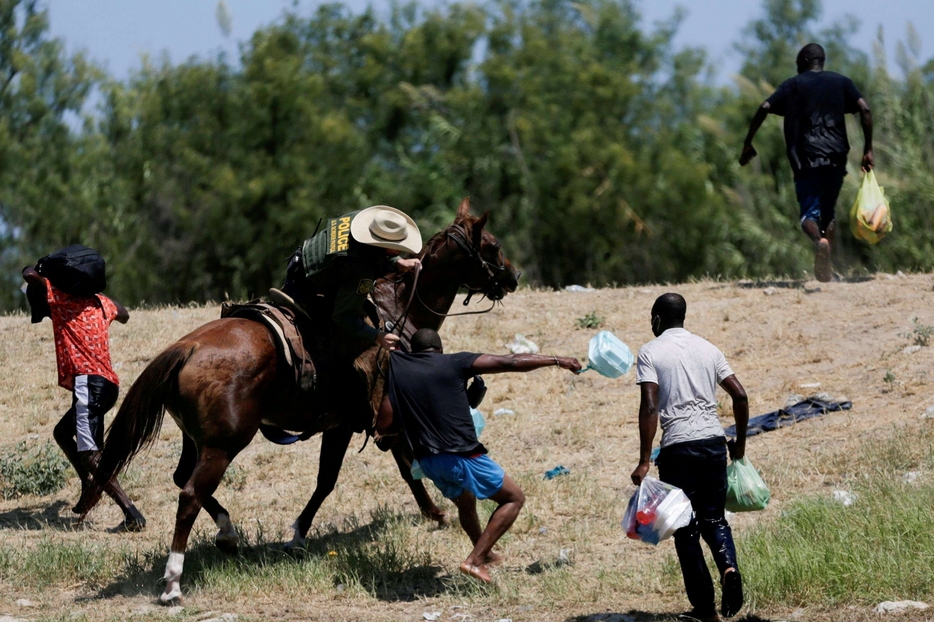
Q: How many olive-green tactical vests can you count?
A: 1